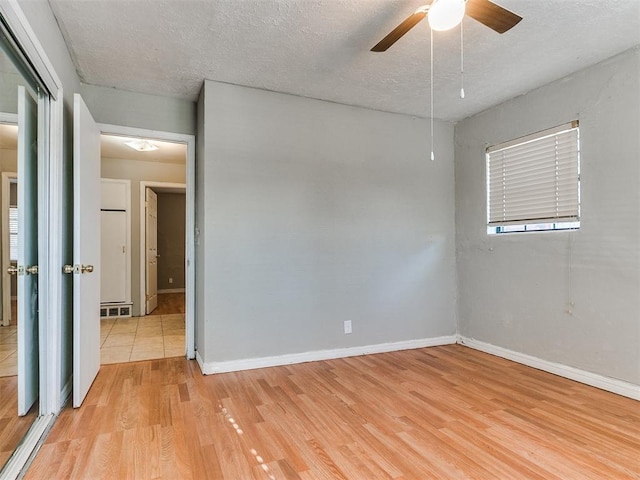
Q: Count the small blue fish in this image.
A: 0